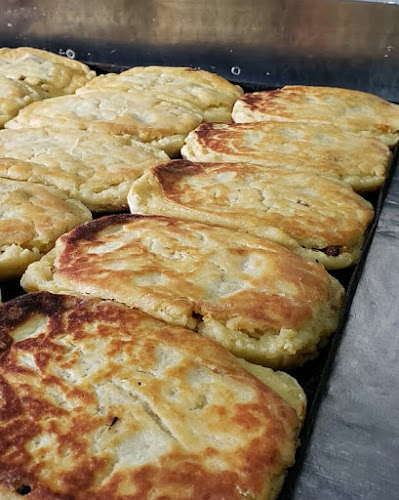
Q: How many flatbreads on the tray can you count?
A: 11